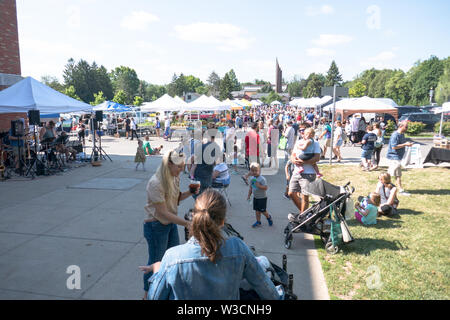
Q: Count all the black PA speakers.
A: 2